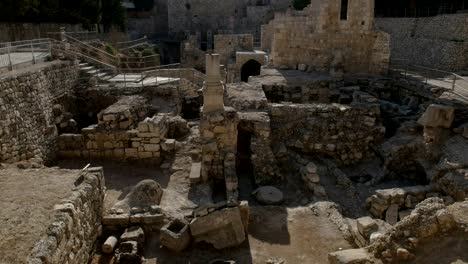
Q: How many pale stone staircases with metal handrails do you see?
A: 1